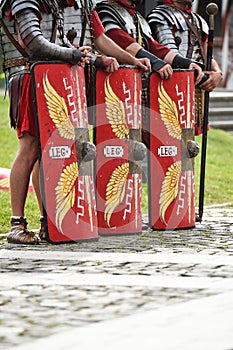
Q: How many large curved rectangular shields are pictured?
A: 3